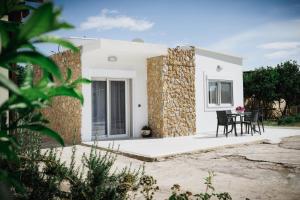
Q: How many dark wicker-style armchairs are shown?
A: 4